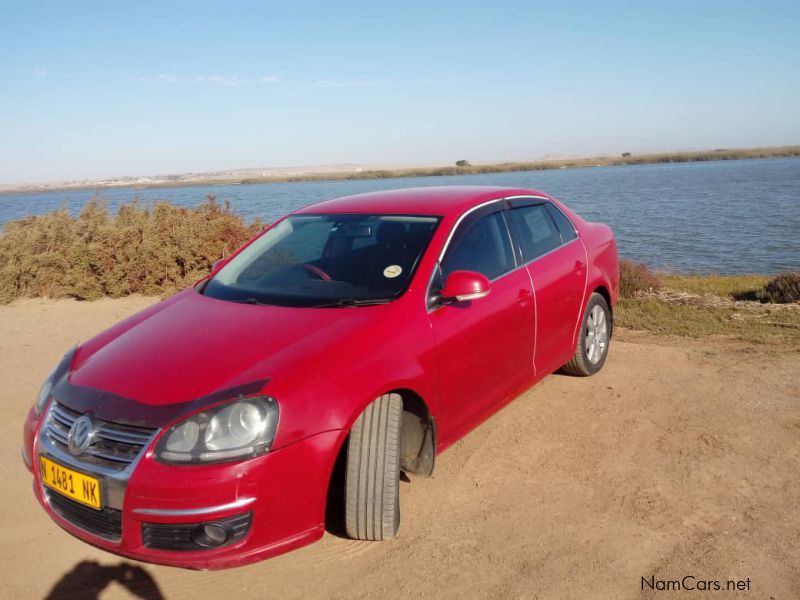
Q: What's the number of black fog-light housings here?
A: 1